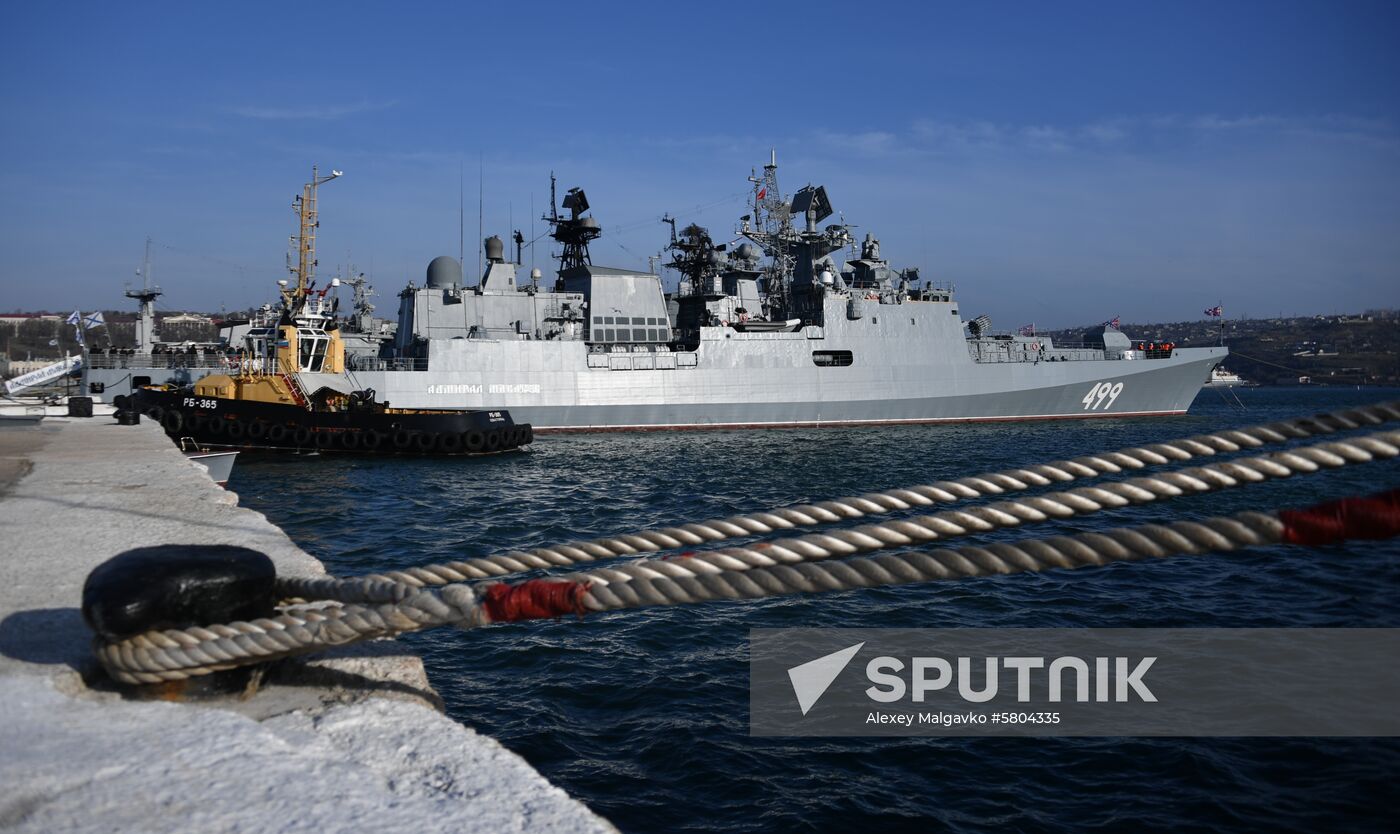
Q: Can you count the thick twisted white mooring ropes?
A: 3